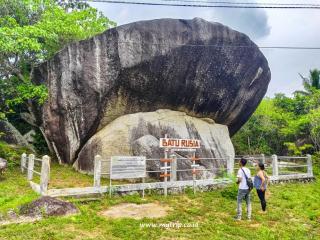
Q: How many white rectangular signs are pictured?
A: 2